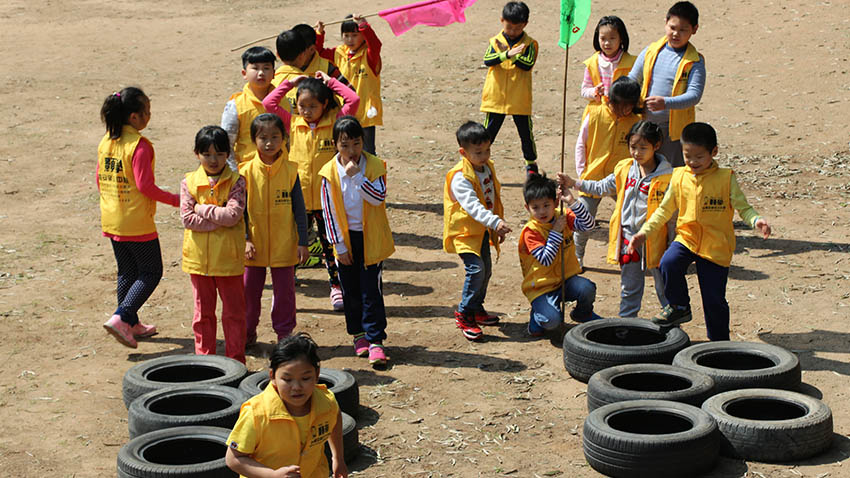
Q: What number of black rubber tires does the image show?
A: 10